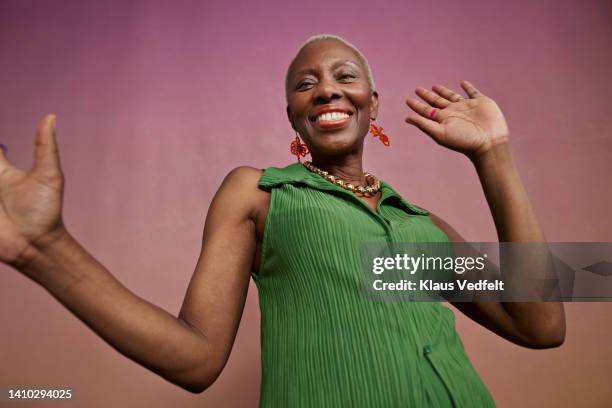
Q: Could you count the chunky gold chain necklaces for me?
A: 1